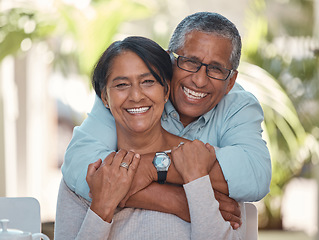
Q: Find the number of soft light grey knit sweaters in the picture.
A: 1